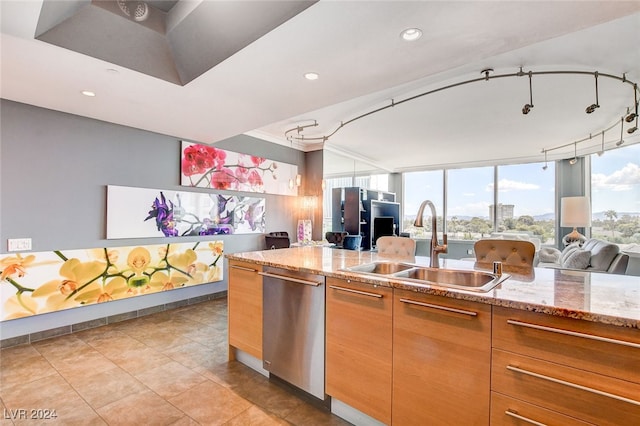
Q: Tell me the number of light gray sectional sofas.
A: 1